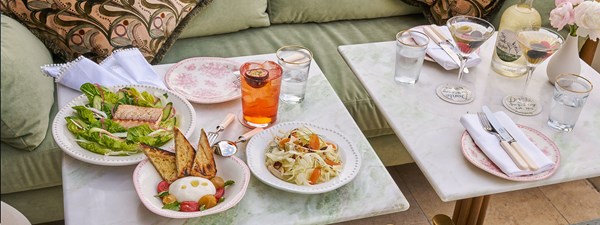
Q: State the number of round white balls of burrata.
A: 1